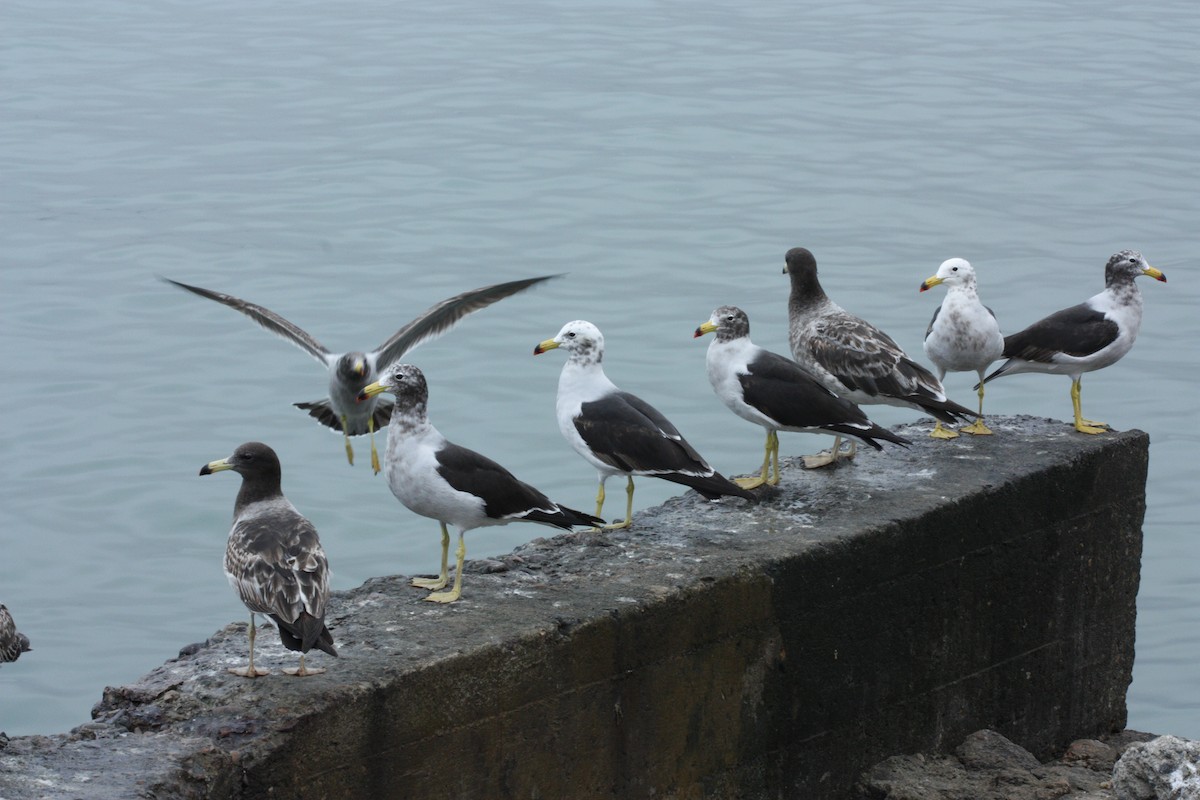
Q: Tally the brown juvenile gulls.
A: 2